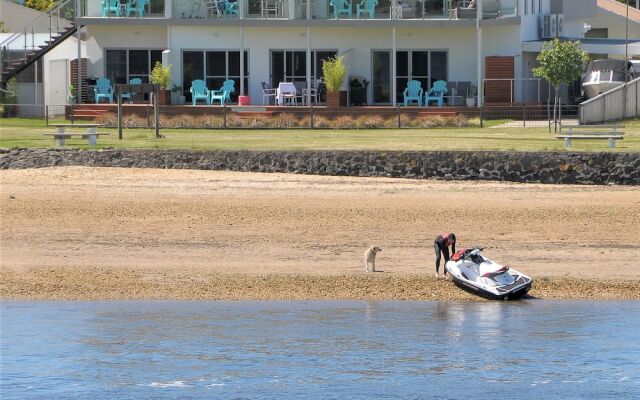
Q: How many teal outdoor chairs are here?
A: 11